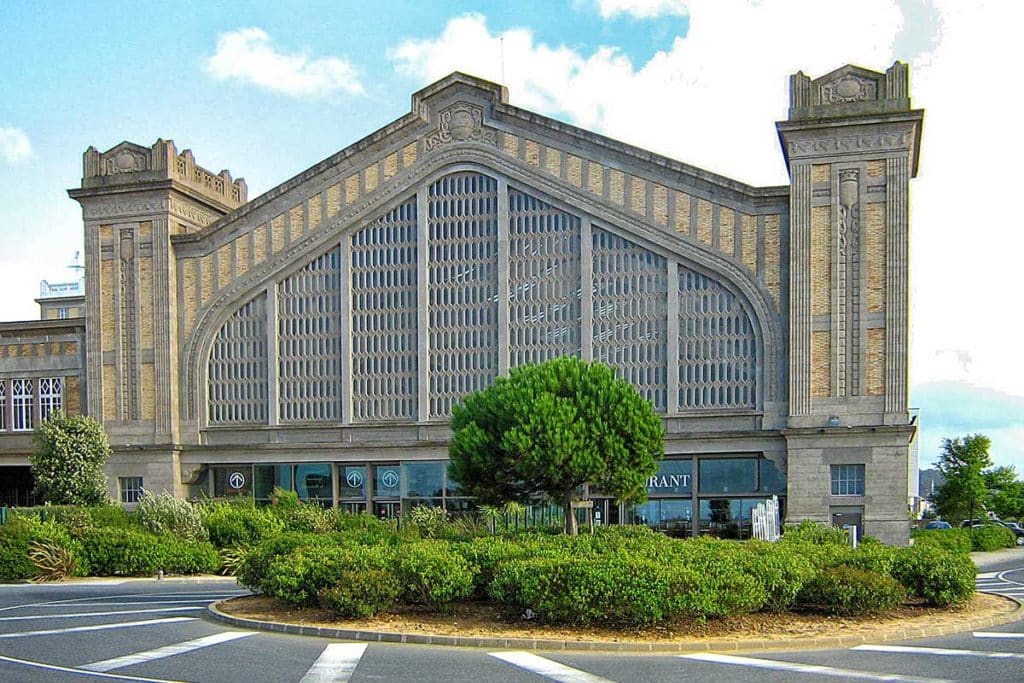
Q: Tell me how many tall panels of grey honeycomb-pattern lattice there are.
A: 7